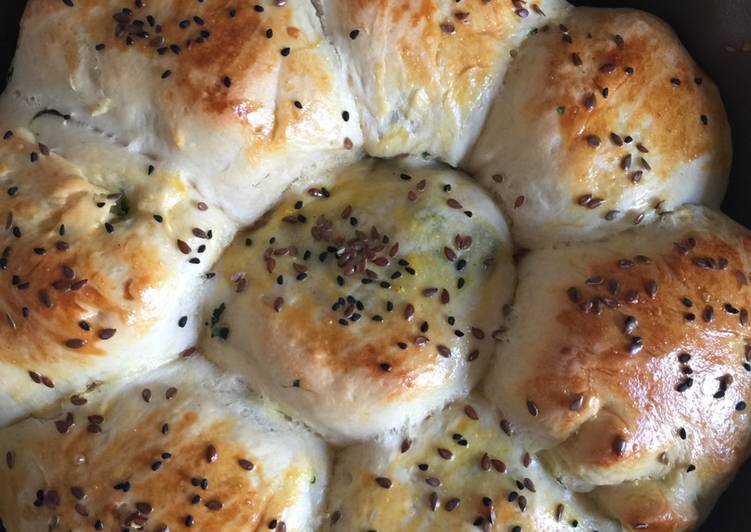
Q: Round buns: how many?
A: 8